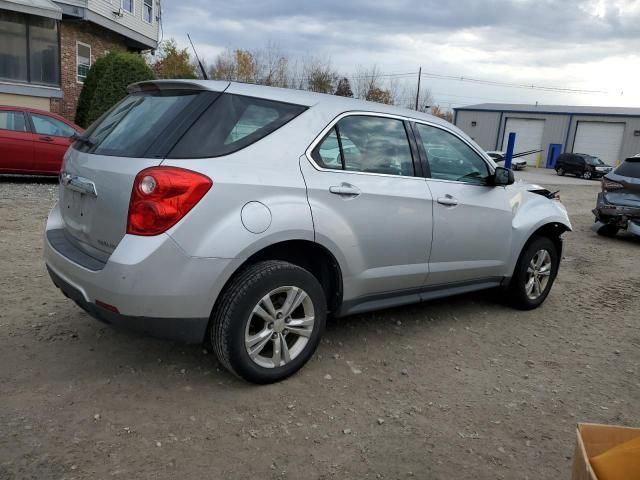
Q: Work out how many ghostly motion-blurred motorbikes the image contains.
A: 0